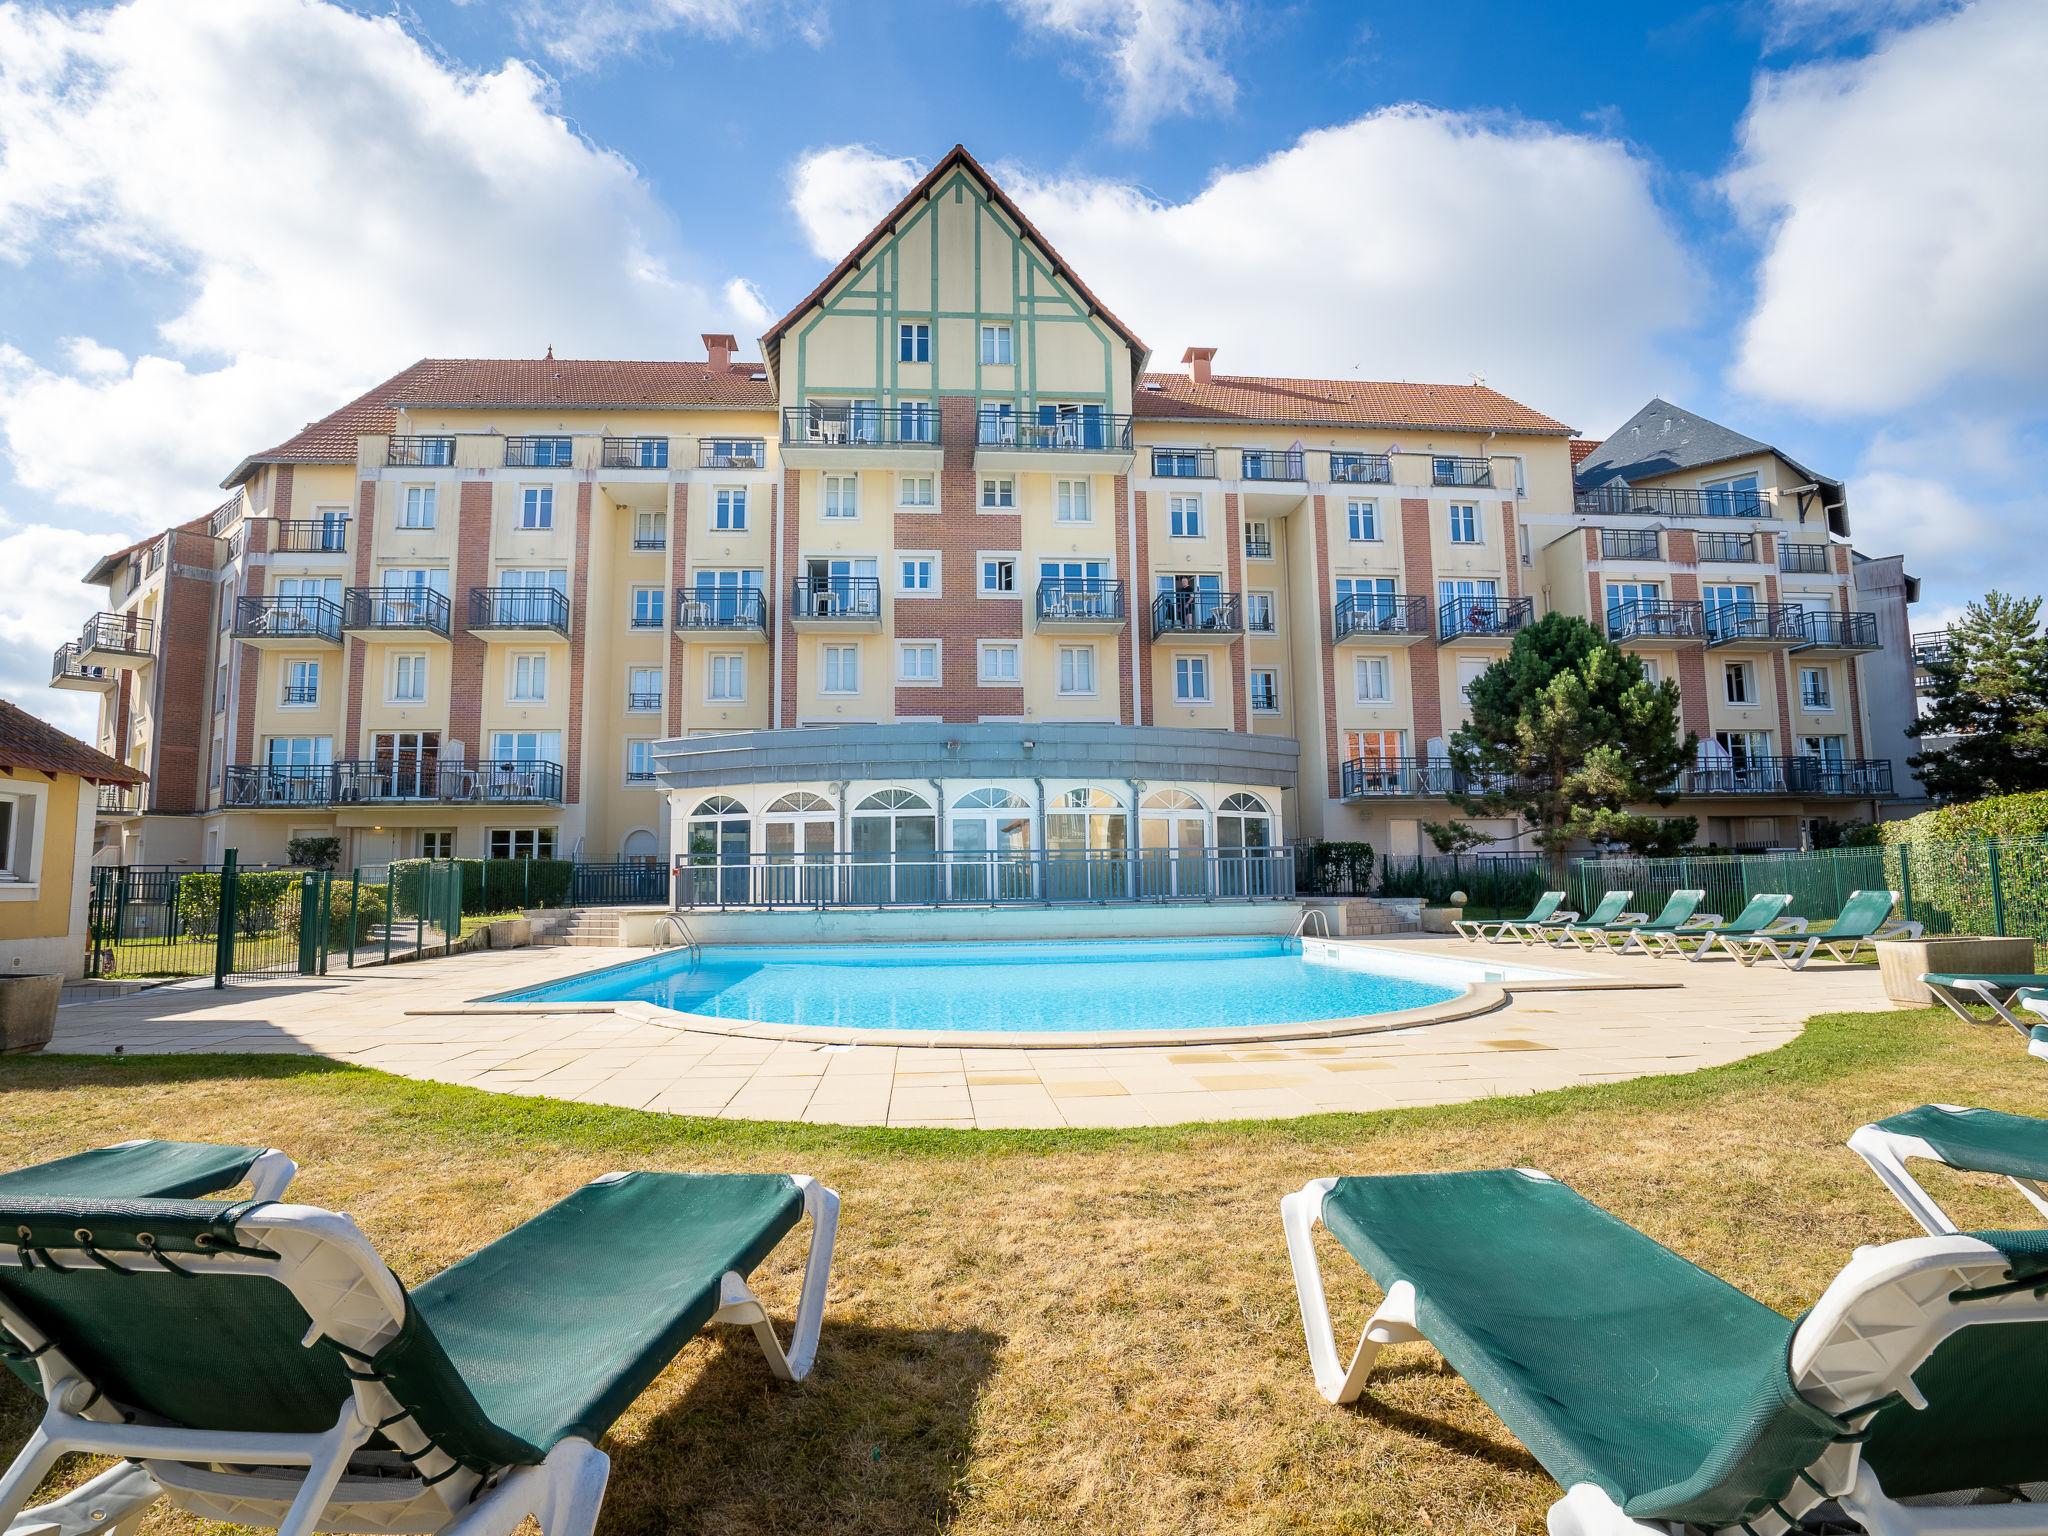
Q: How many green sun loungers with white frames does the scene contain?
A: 12